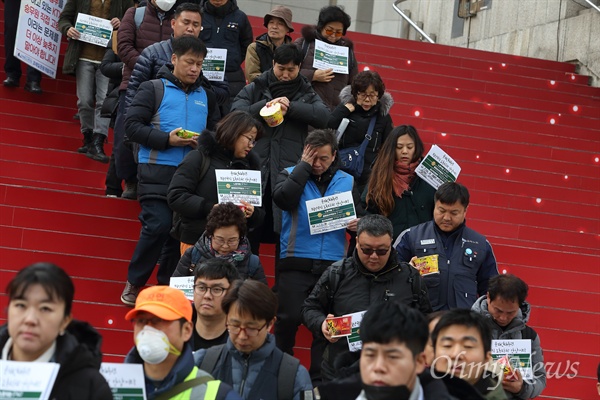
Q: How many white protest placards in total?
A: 12